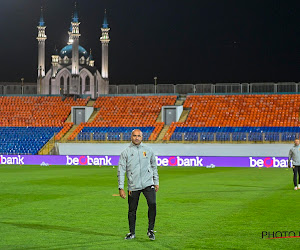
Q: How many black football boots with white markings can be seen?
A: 2